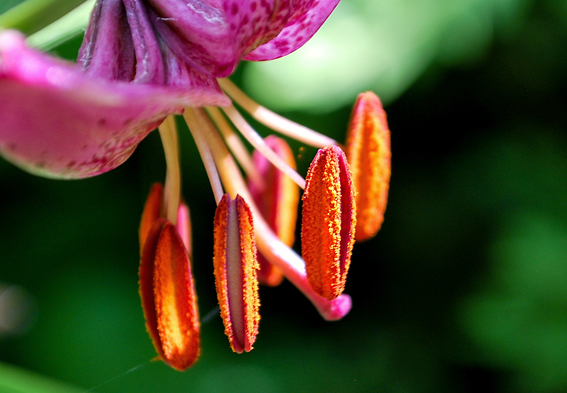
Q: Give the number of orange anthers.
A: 6